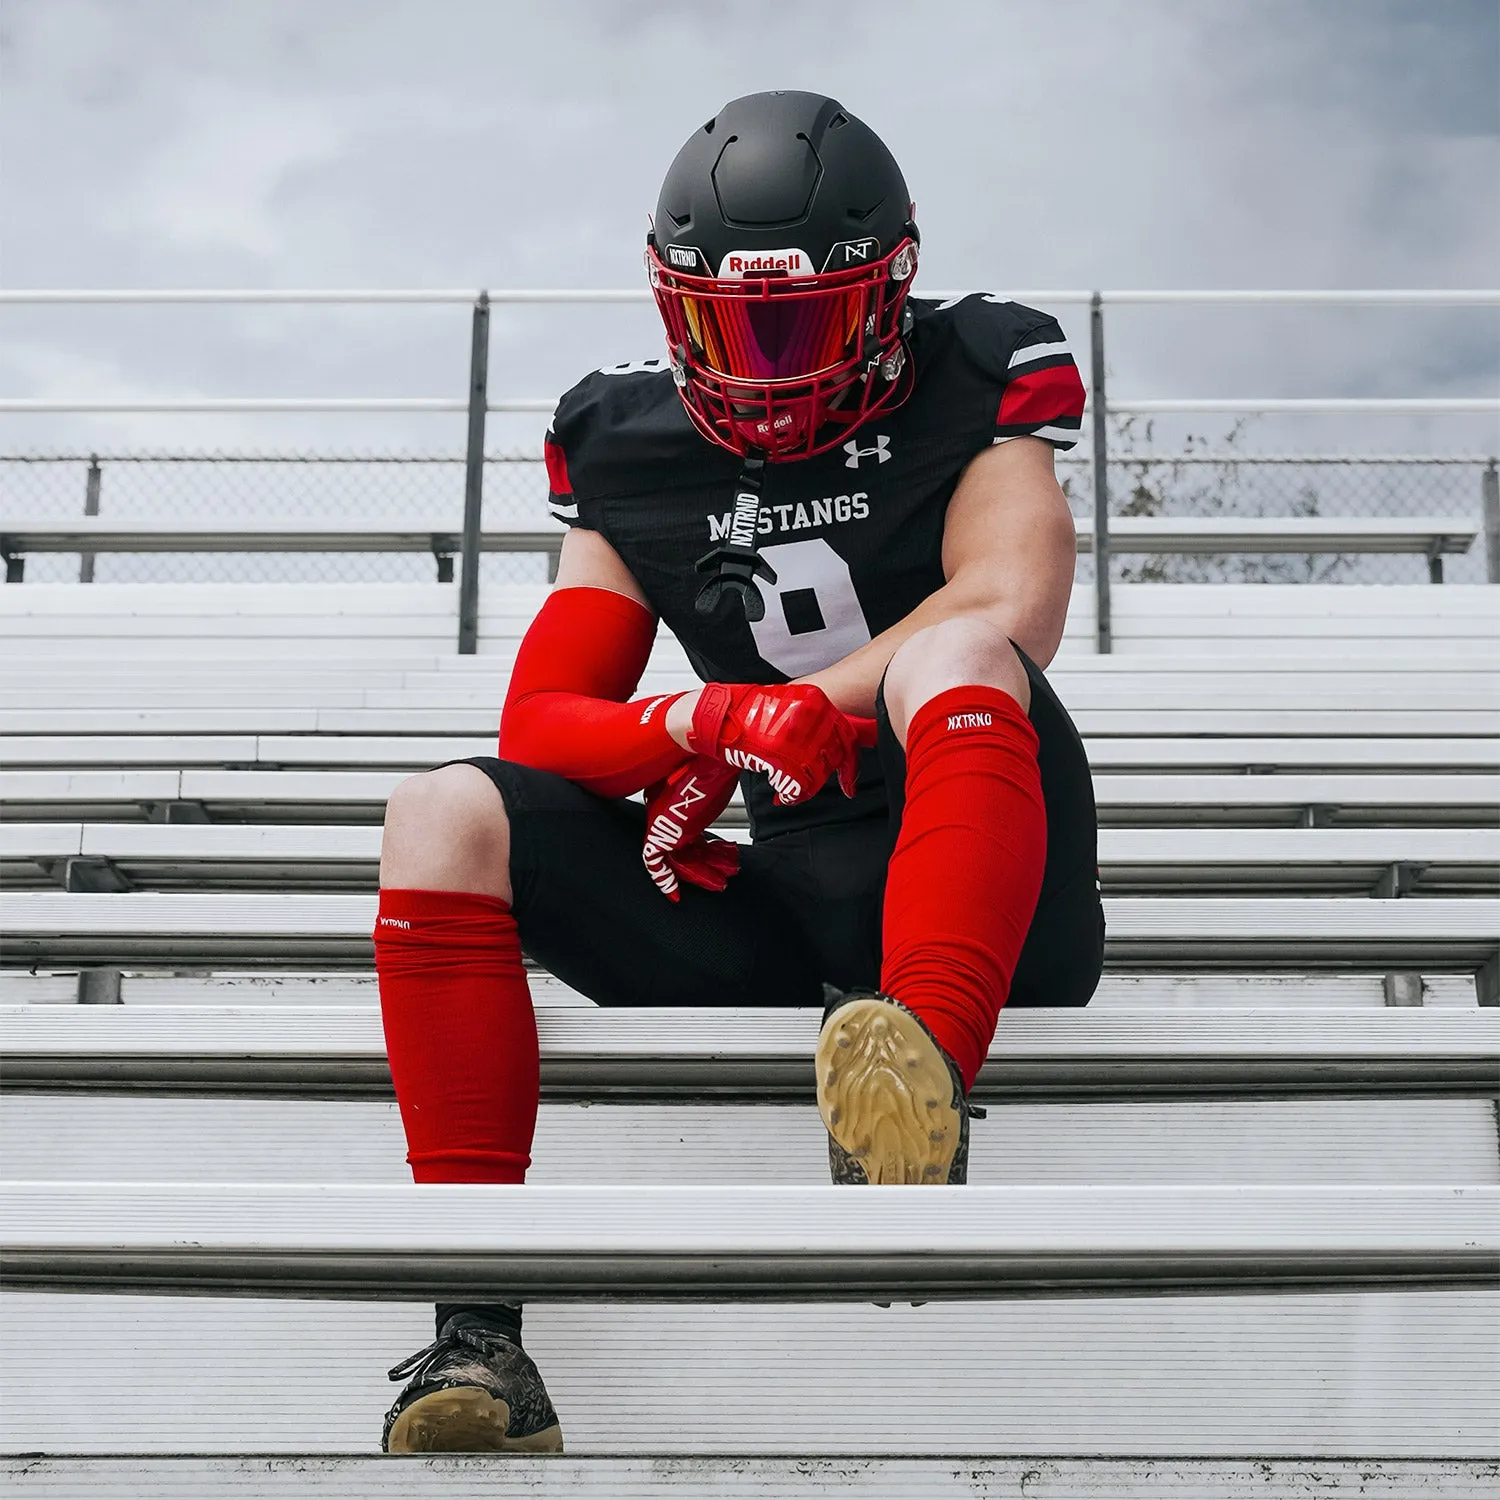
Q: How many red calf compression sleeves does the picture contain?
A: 2